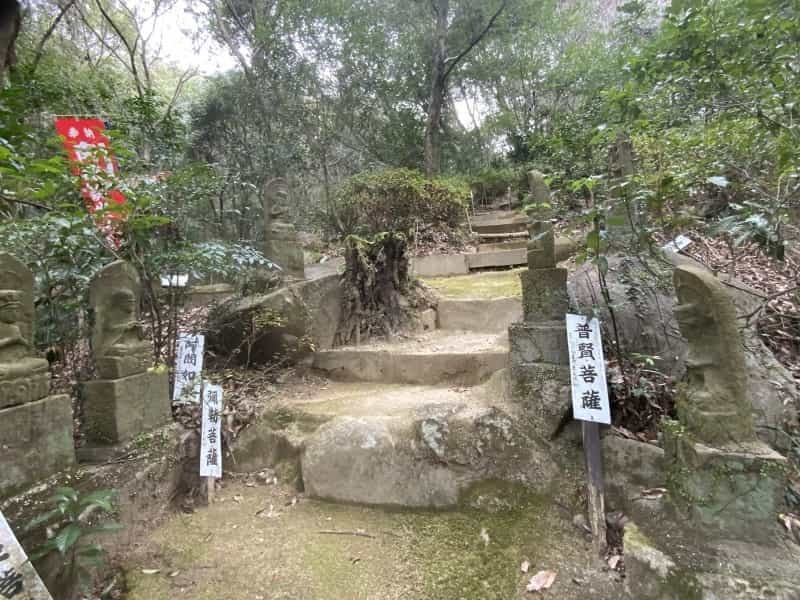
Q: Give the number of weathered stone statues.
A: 6